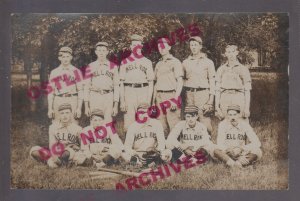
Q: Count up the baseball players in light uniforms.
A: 11